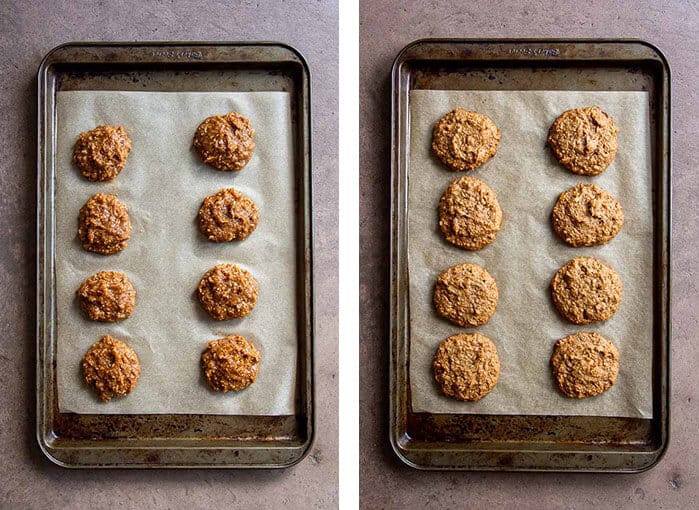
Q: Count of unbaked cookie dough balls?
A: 8